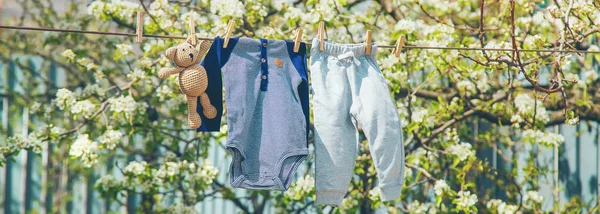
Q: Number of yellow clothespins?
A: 7